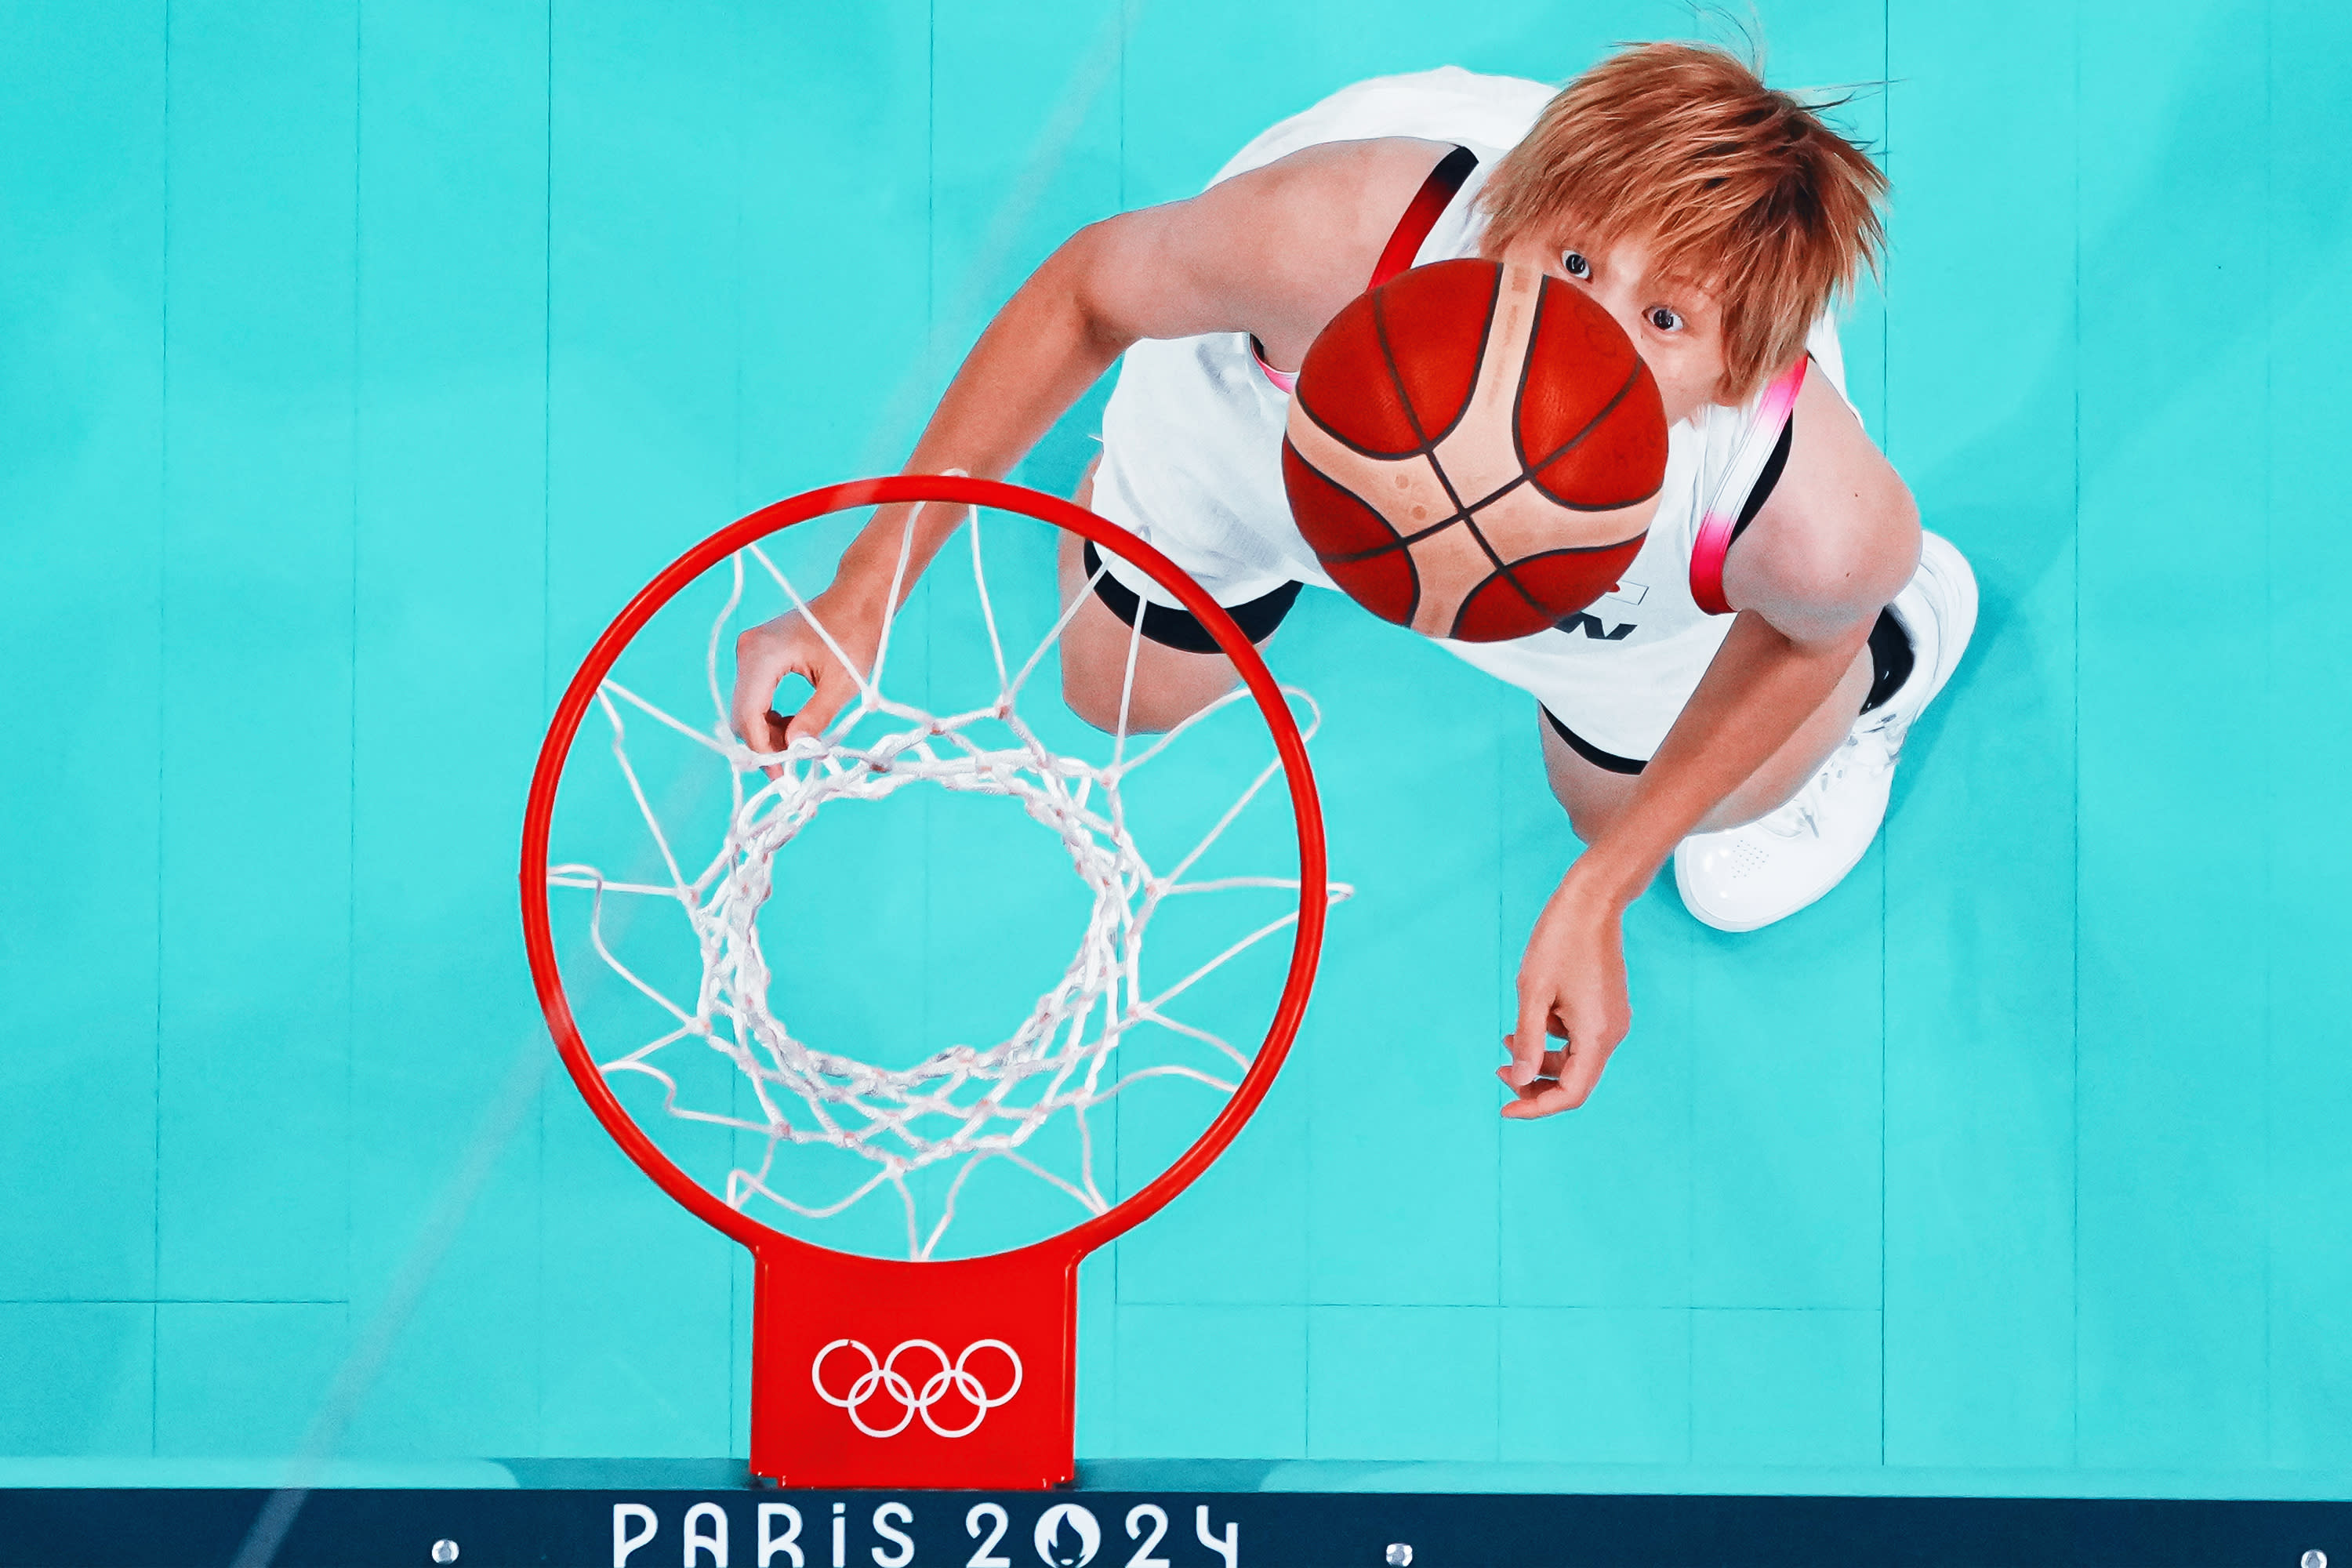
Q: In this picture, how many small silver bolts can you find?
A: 3